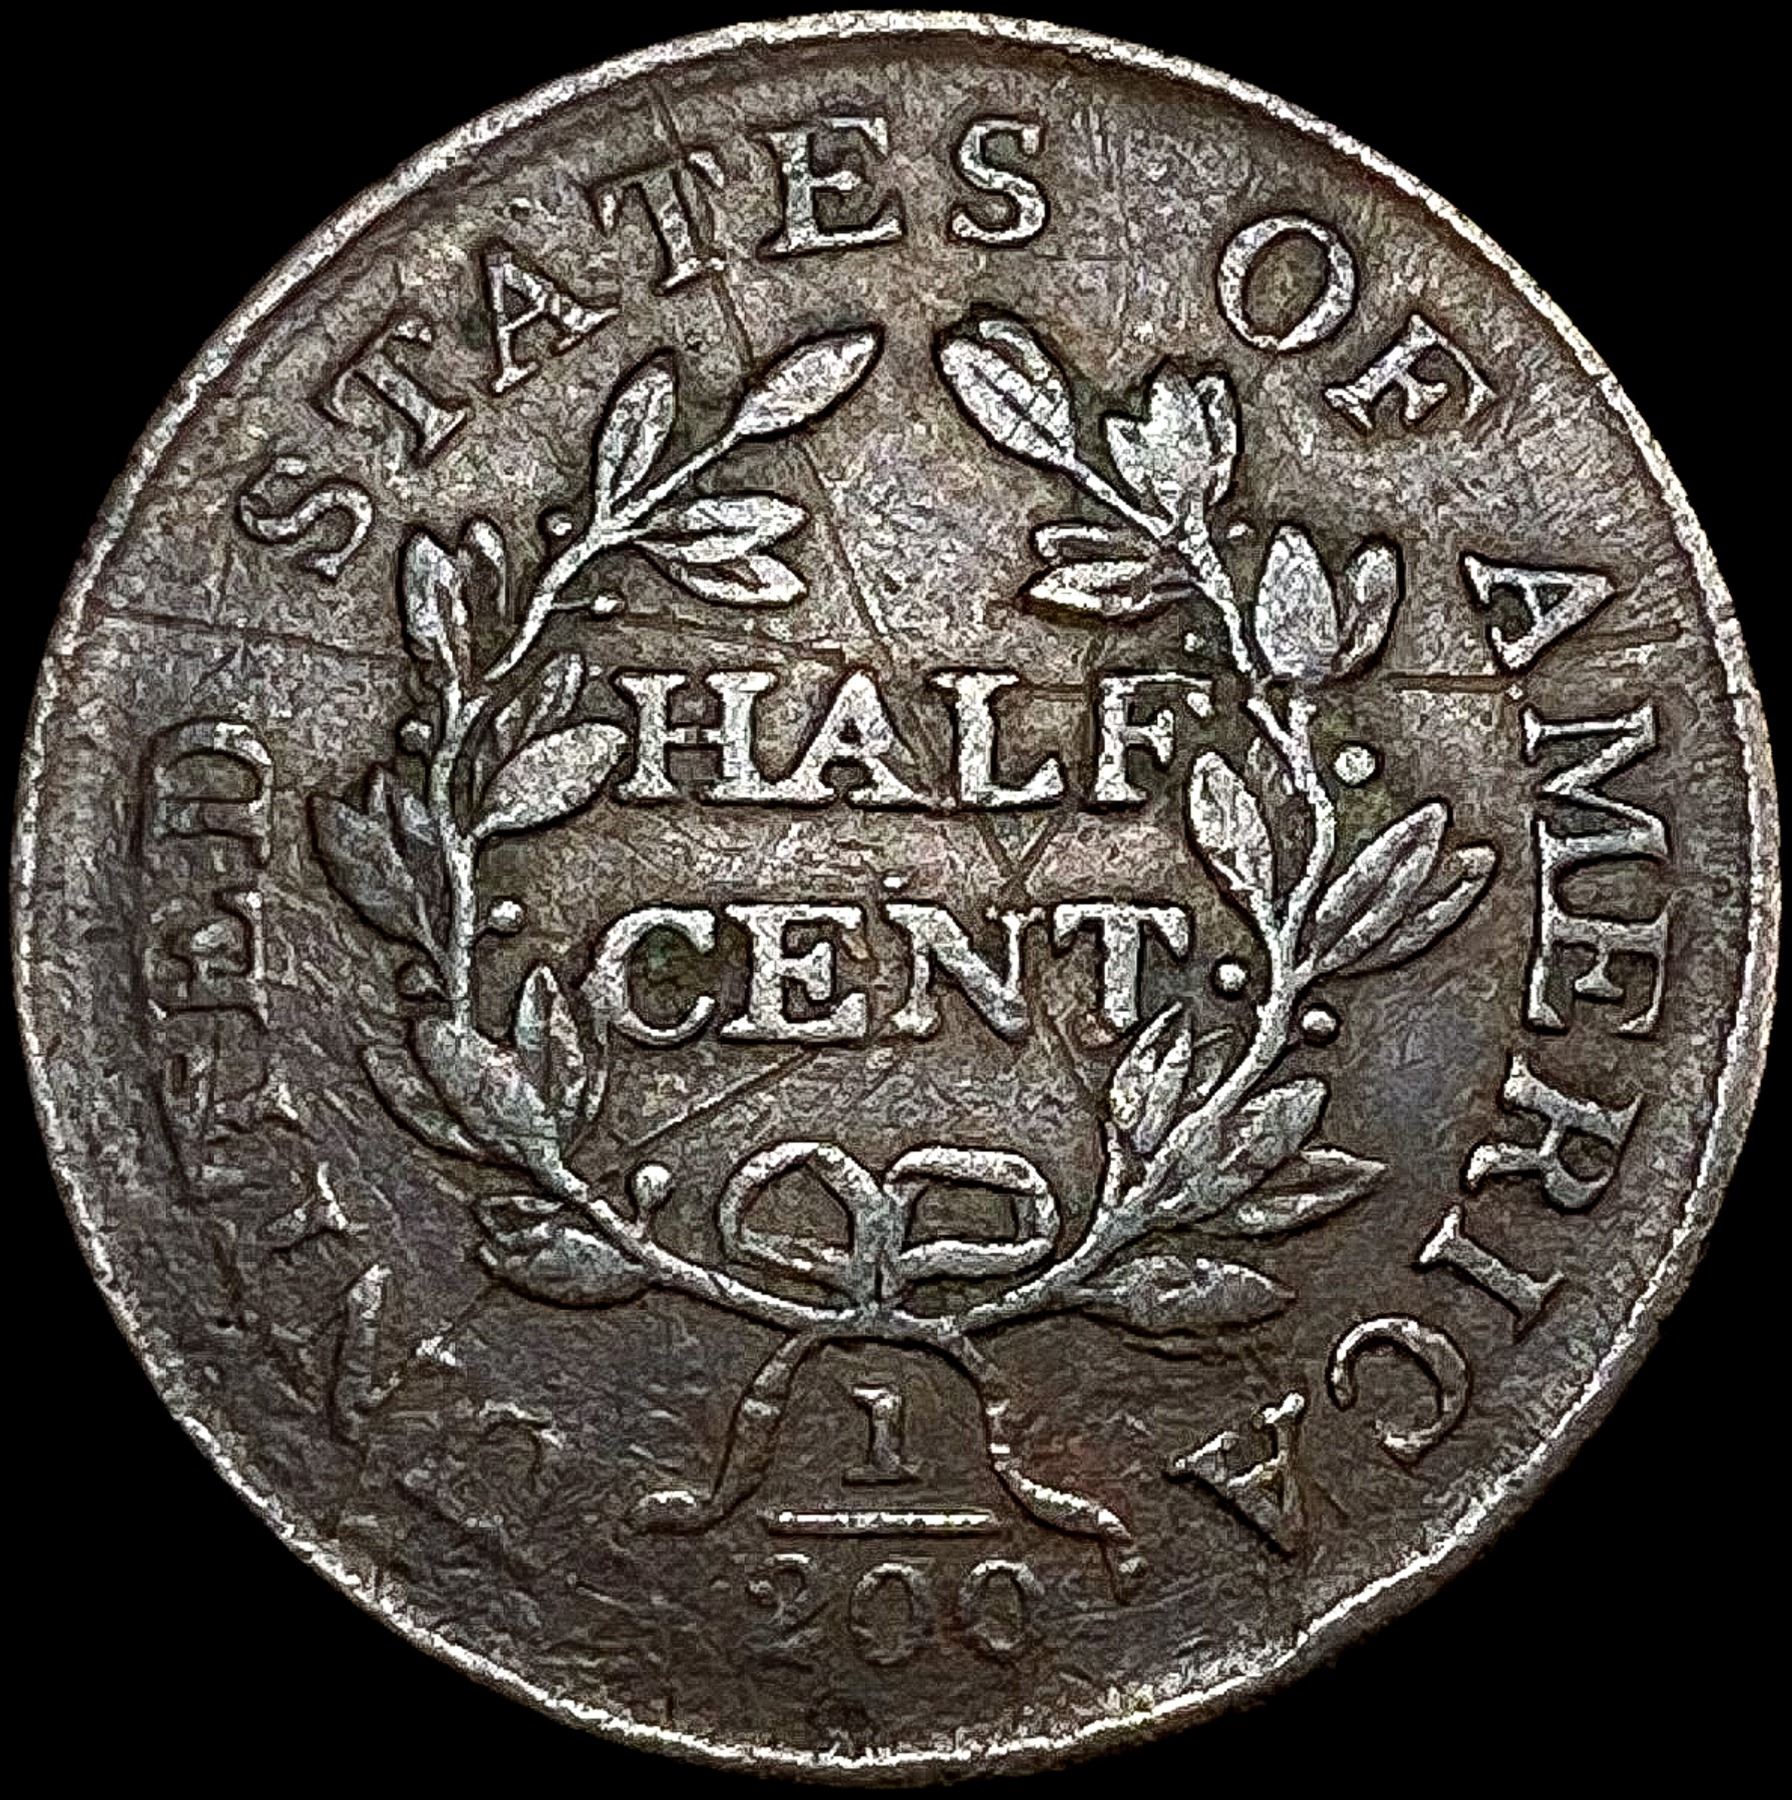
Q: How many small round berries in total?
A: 11